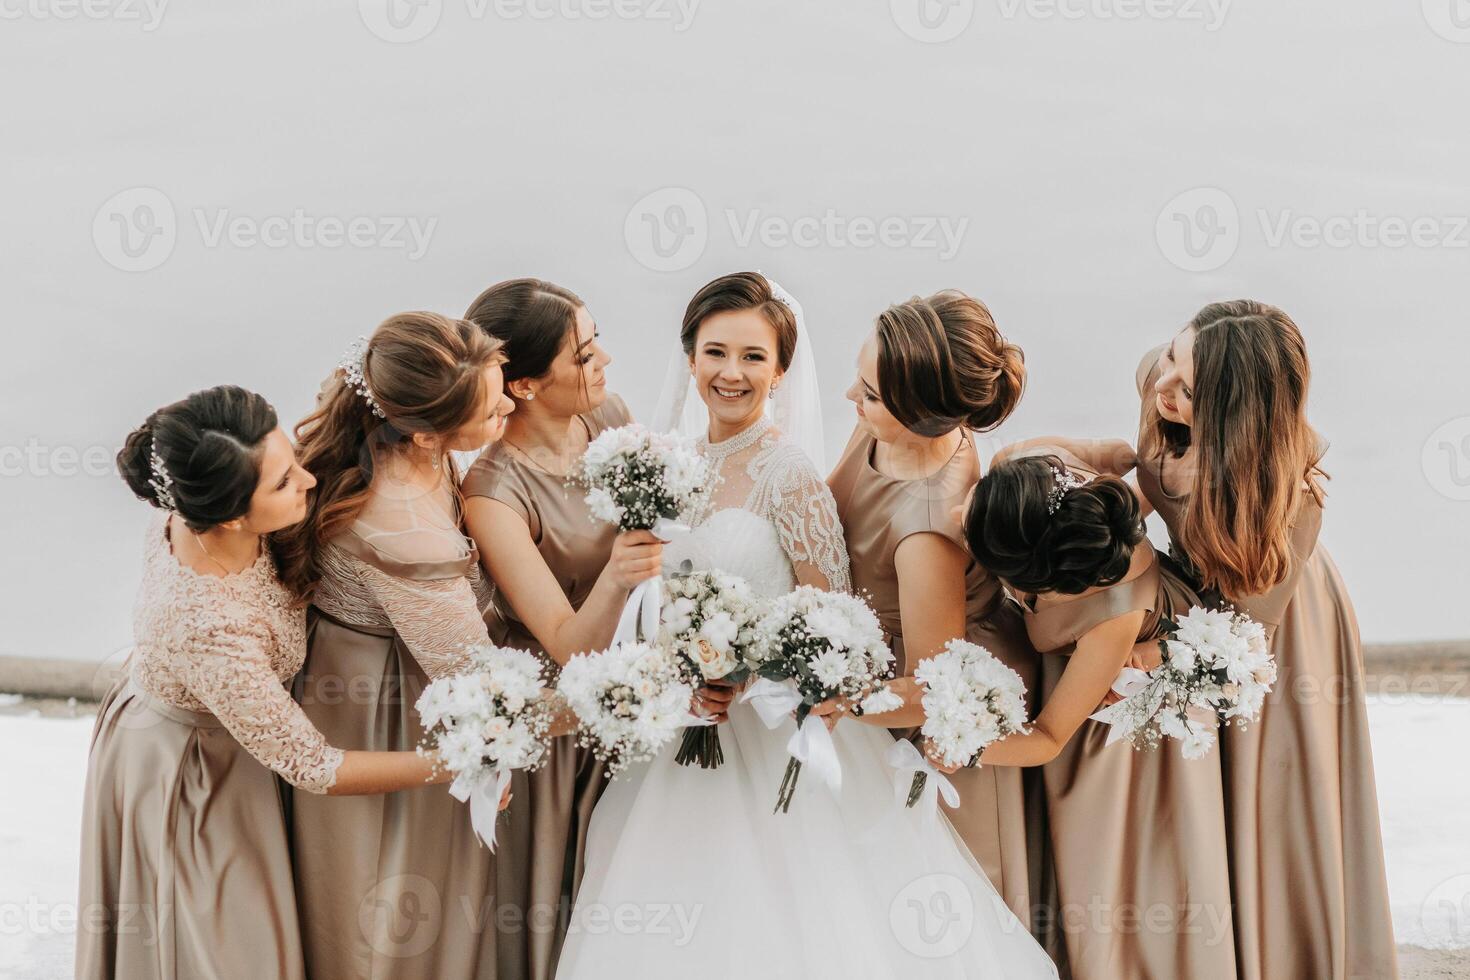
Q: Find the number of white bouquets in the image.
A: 7